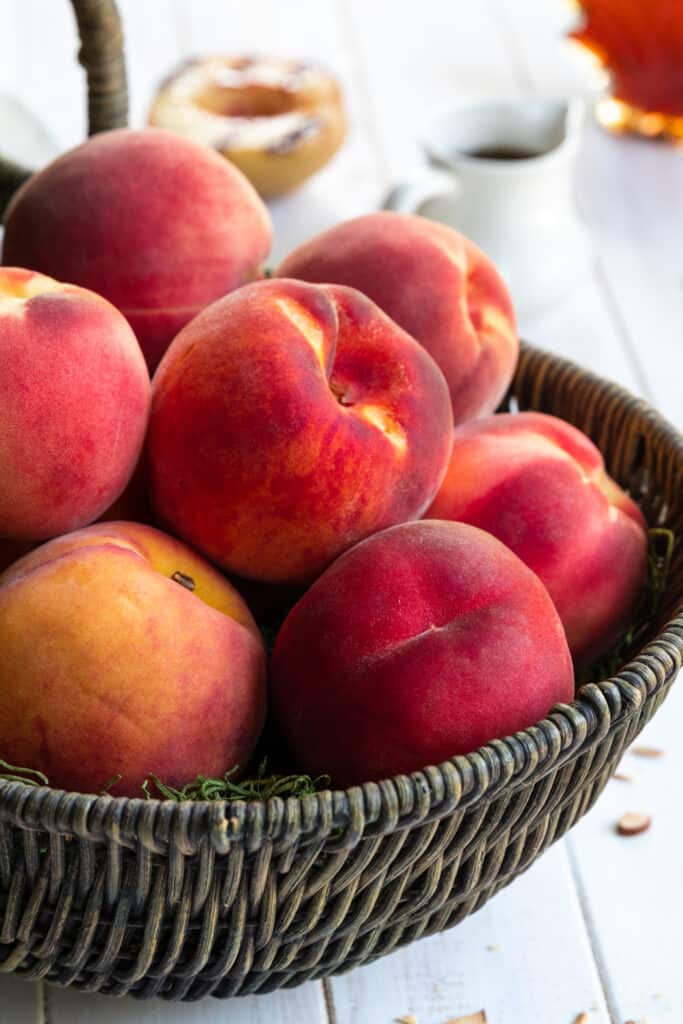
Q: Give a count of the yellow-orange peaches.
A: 1